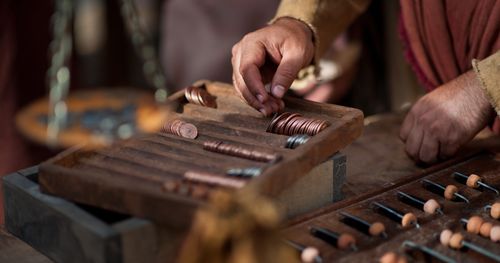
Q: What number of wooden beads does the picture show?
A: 15